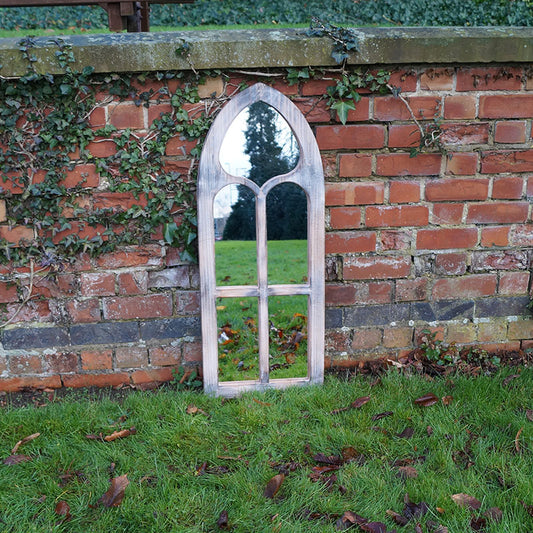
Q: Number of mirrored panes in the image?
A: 5